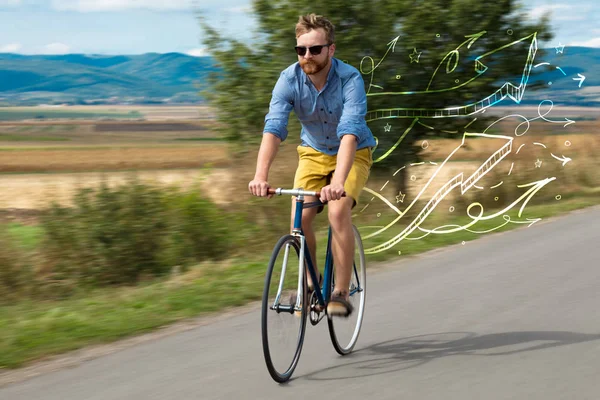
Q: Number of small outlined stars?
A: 5